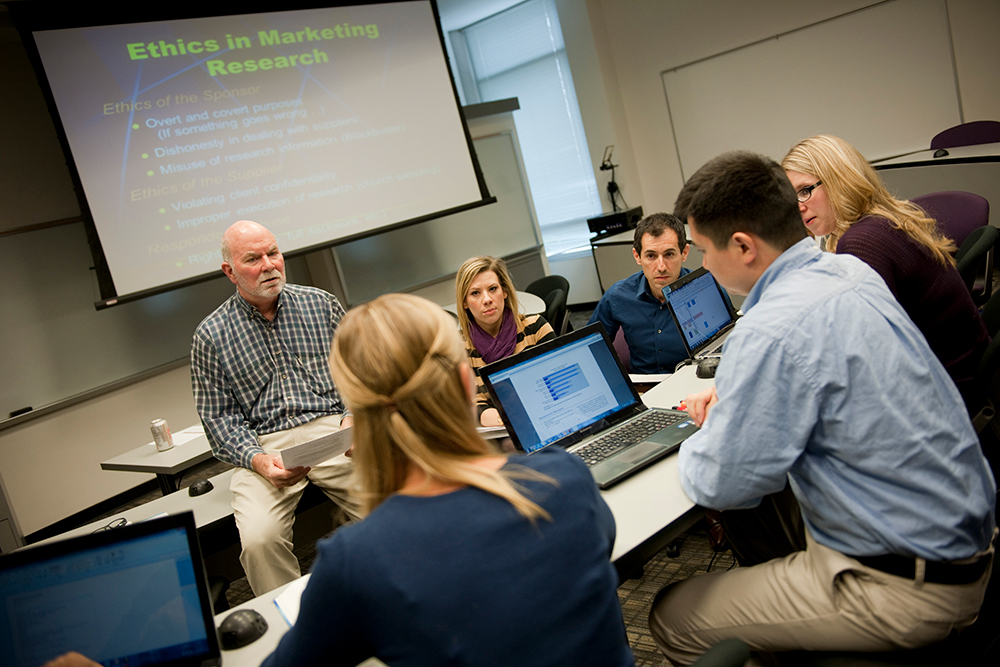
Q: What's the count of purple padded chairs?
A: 3